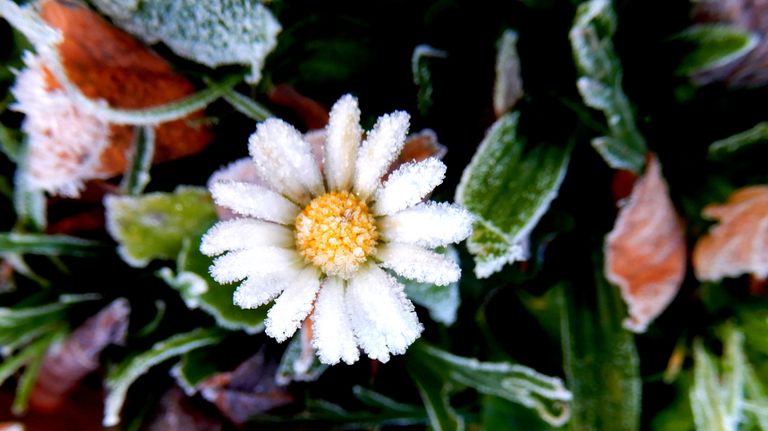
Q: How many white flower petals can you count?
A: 13